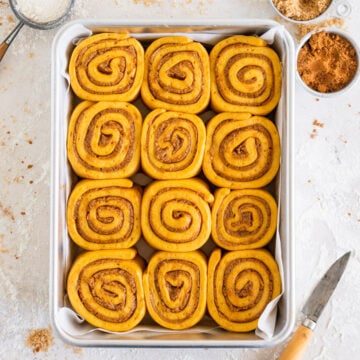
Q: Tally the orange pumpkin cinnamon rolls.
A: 12